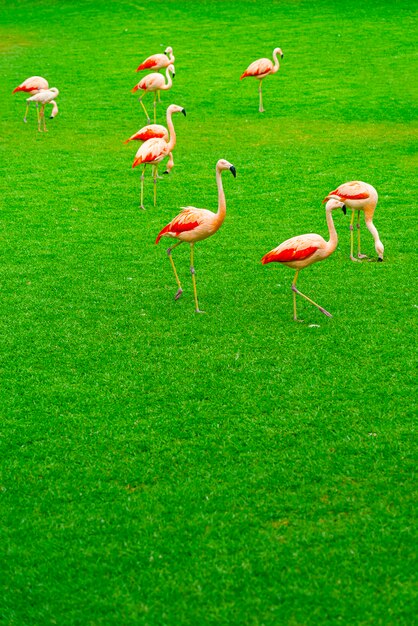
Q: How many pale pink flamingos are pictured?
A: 10